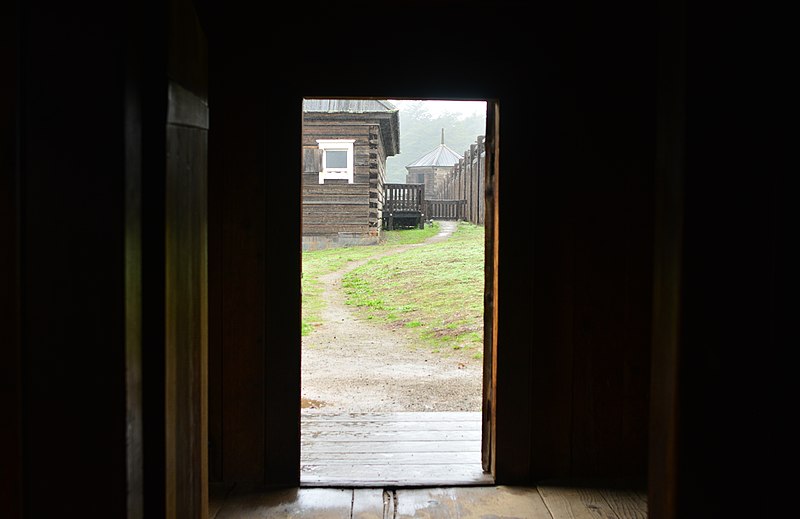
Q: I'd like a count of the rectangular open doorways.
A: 1